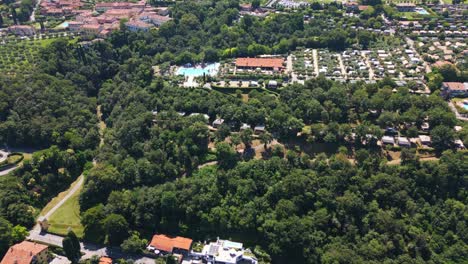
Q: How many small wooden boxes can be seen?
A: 0